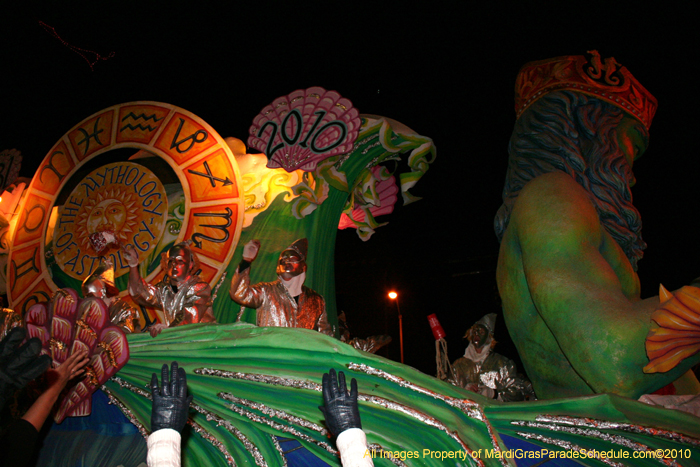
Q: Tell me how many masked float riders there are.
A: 4